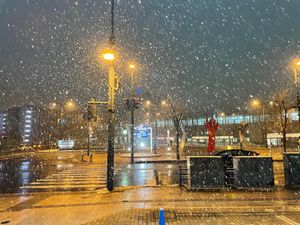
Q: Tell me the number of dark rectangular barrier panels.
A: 3